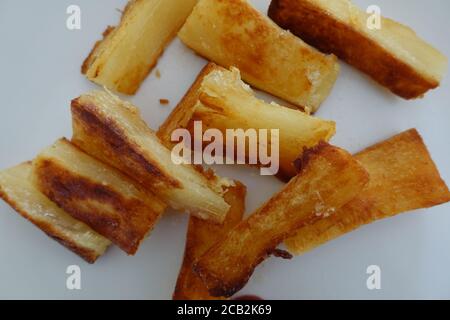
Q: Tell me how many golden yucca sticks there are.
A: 10